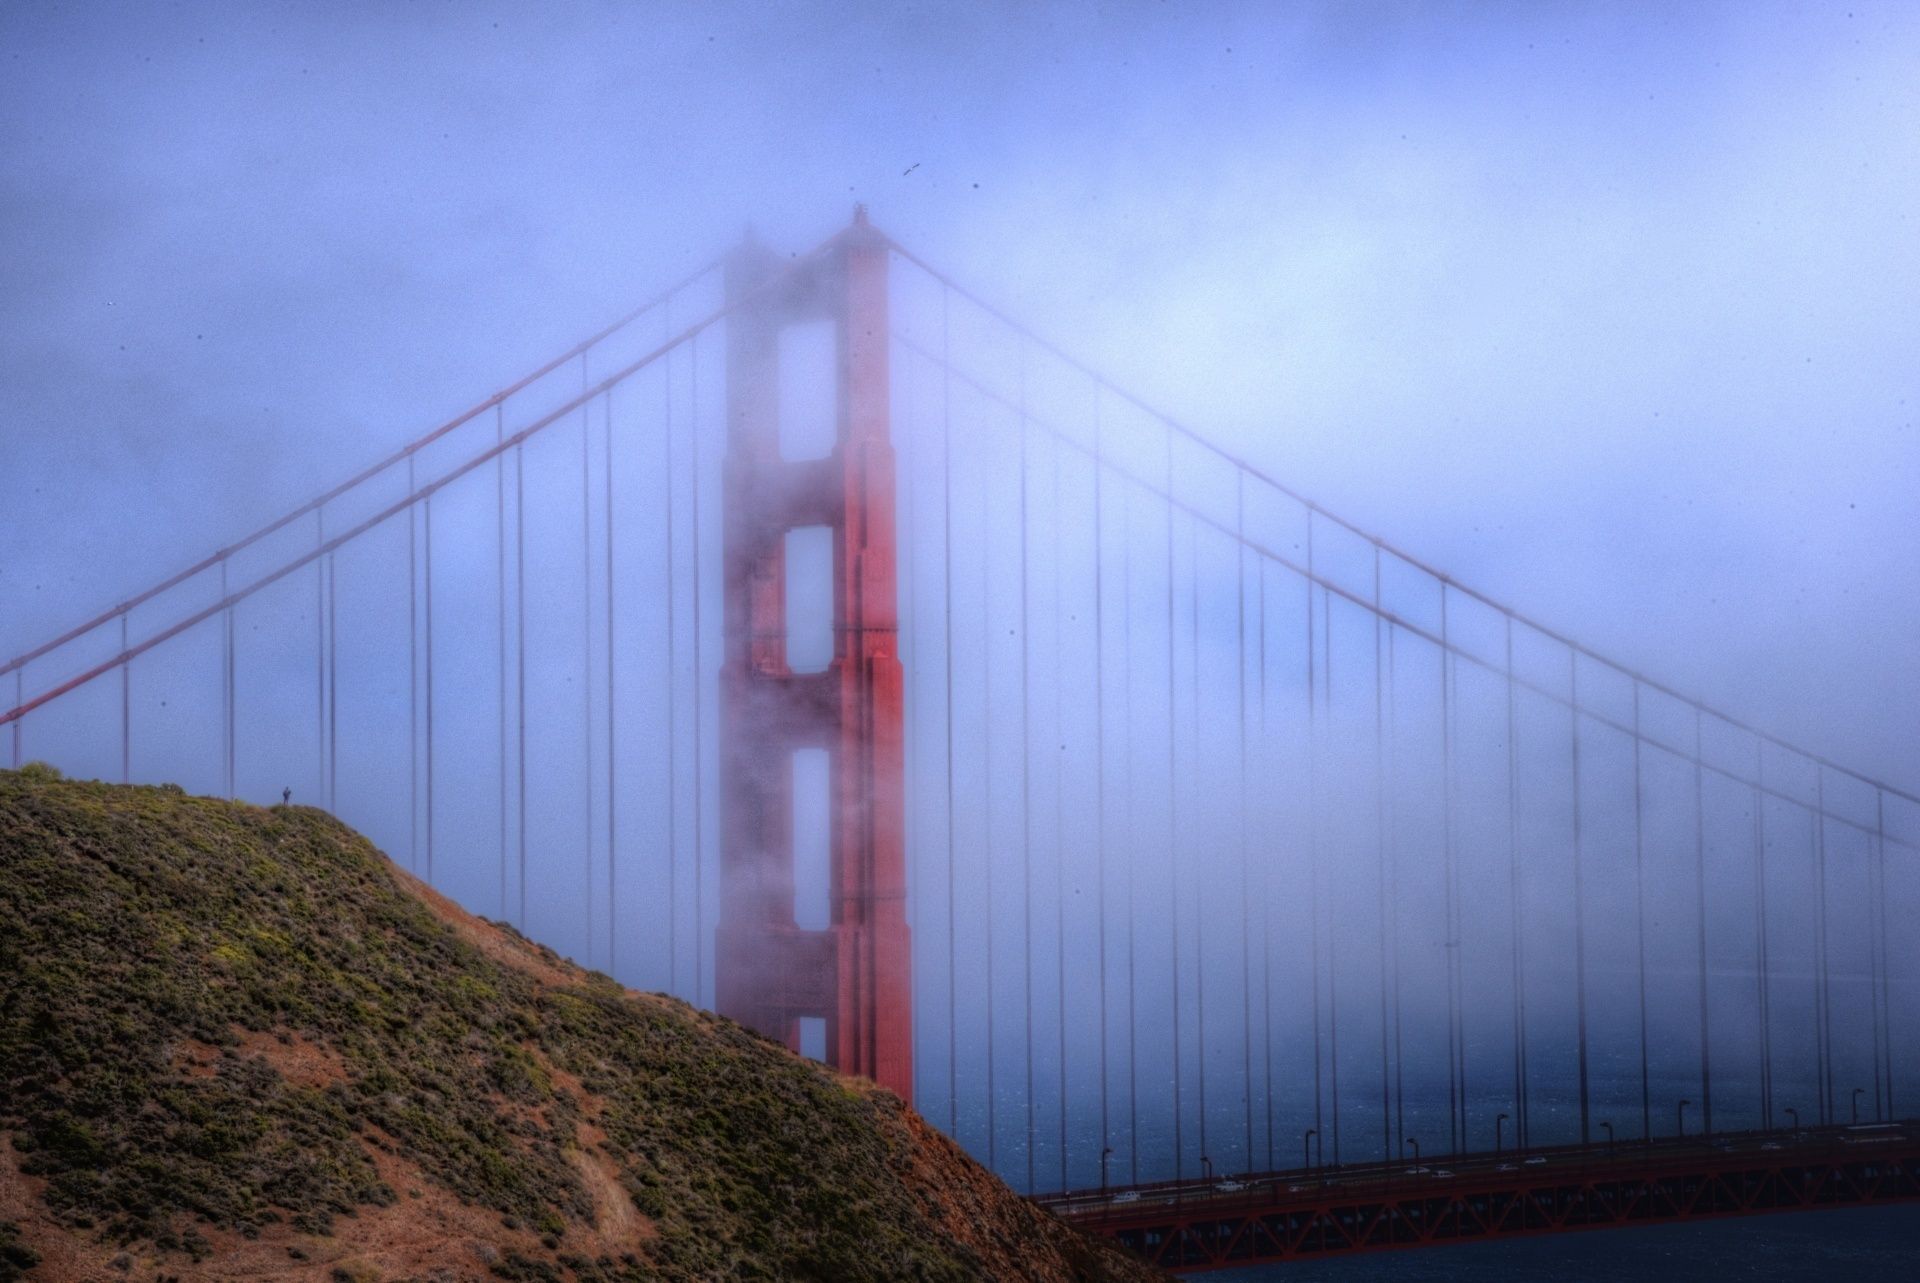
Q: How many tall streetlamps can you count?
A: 9